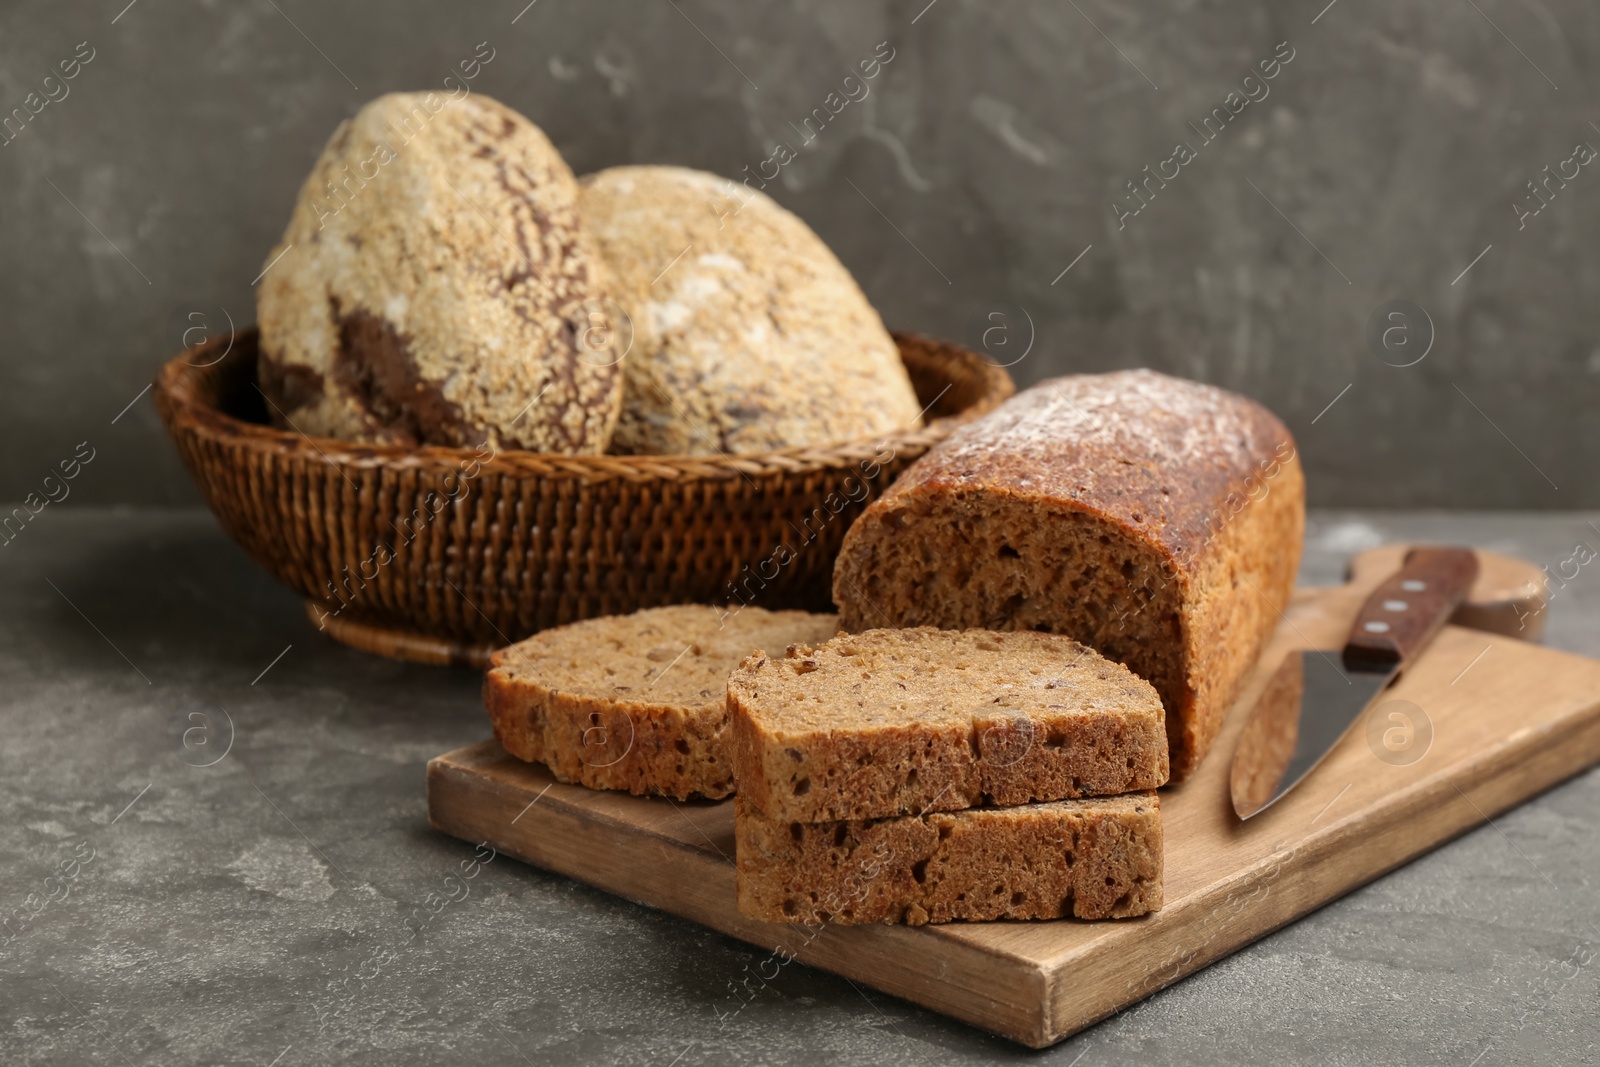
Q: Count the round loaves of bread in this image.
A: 2